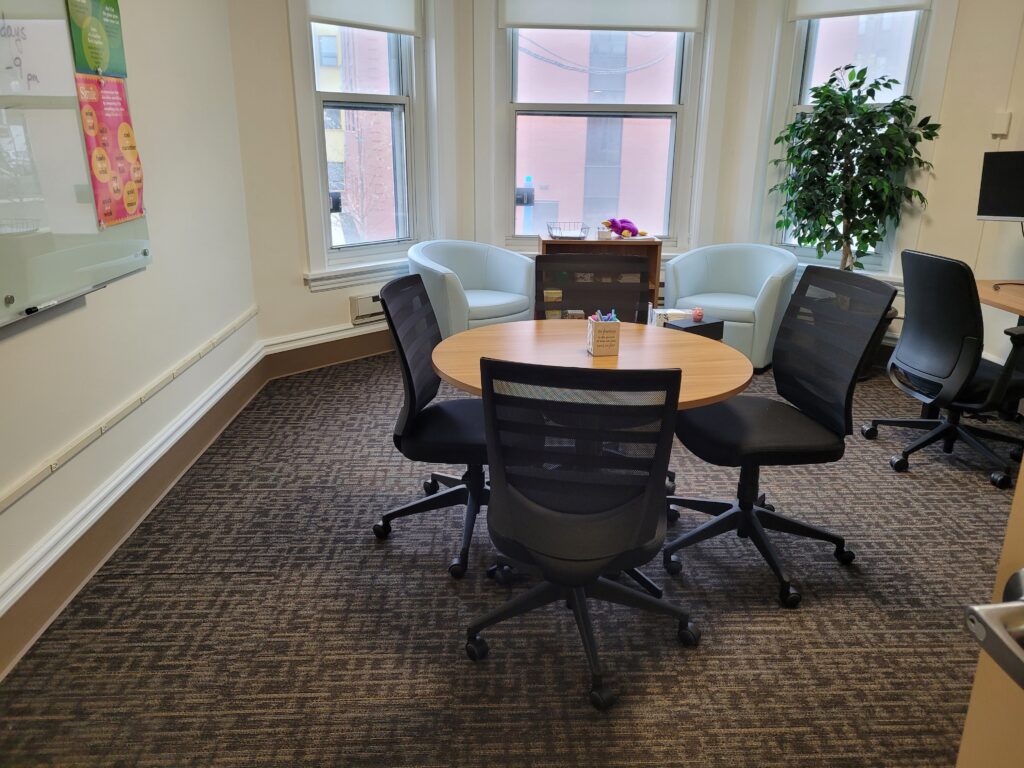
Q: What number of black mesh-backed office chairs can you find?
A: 4